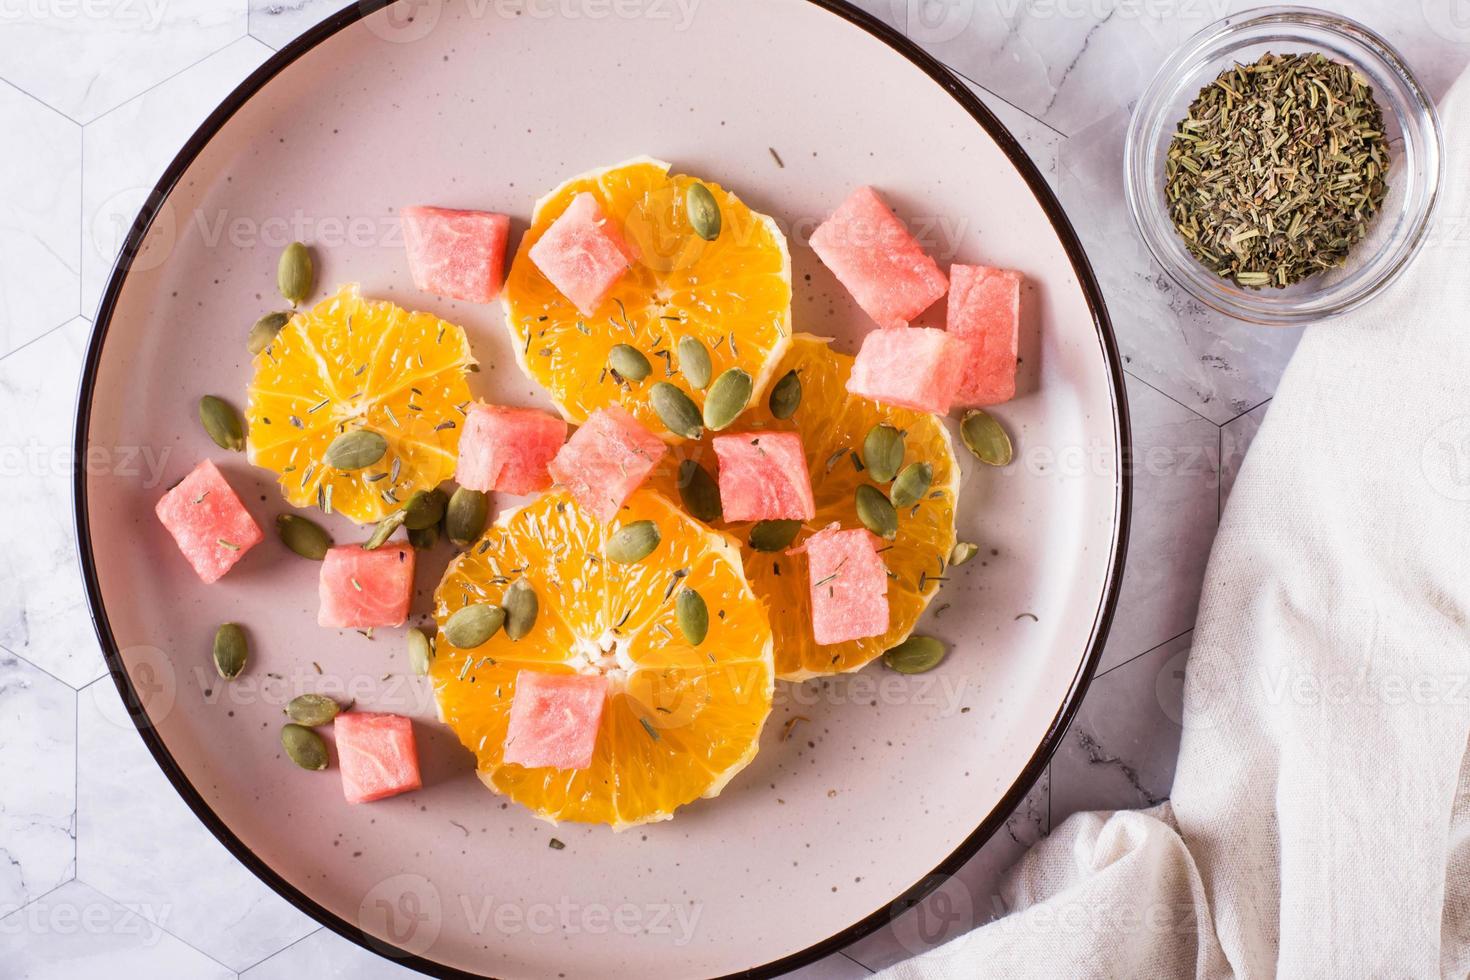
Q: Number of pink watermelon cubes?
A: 13